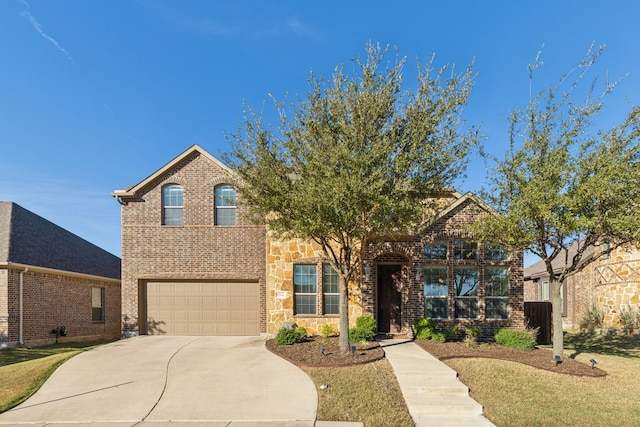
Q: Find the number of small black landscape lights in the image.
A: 4